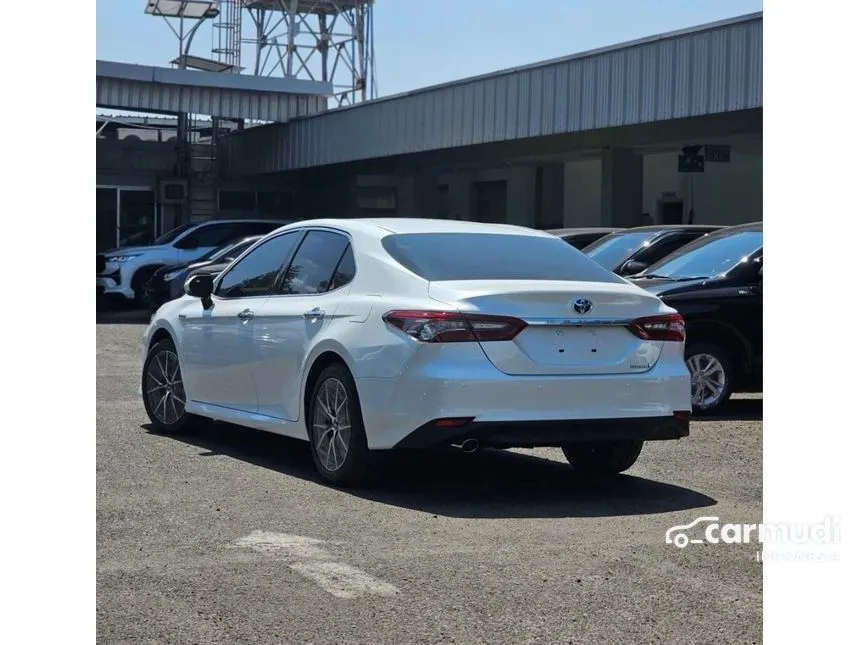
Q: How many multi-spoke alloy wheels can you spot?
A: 3